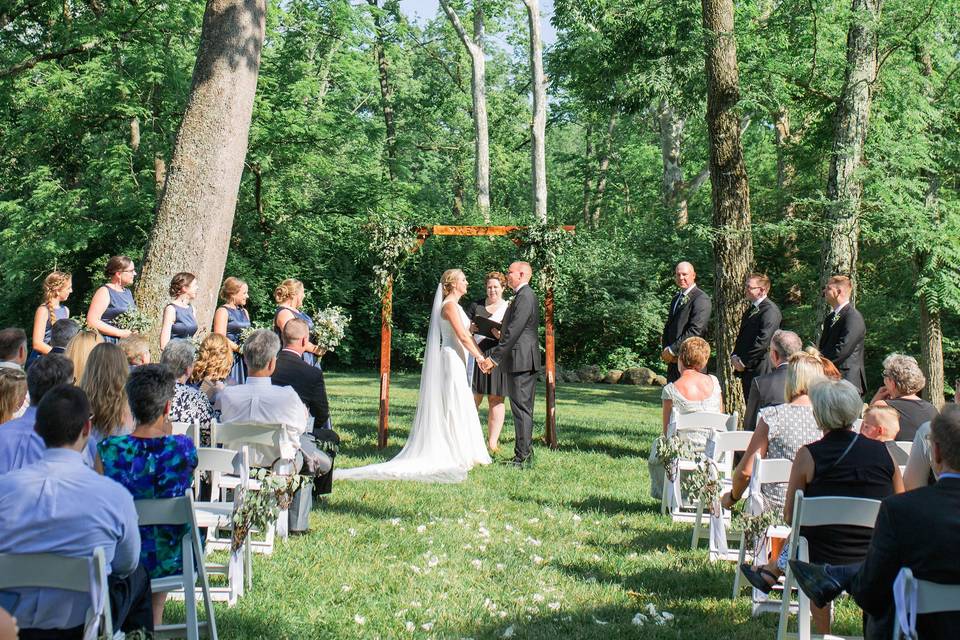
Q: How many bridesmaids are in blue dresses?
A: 5